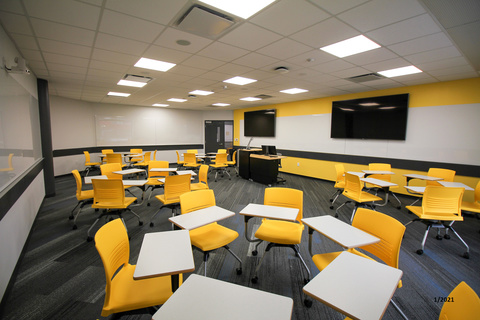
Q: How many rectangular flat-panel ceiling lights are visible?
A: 13